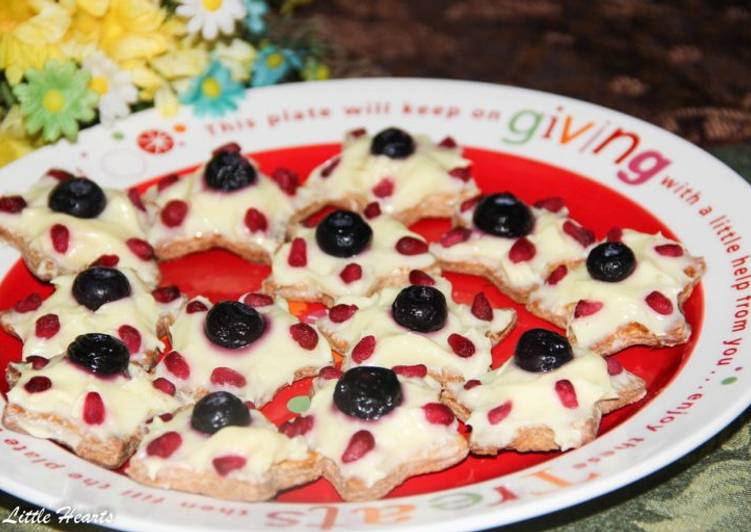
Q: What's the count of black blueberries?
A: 13